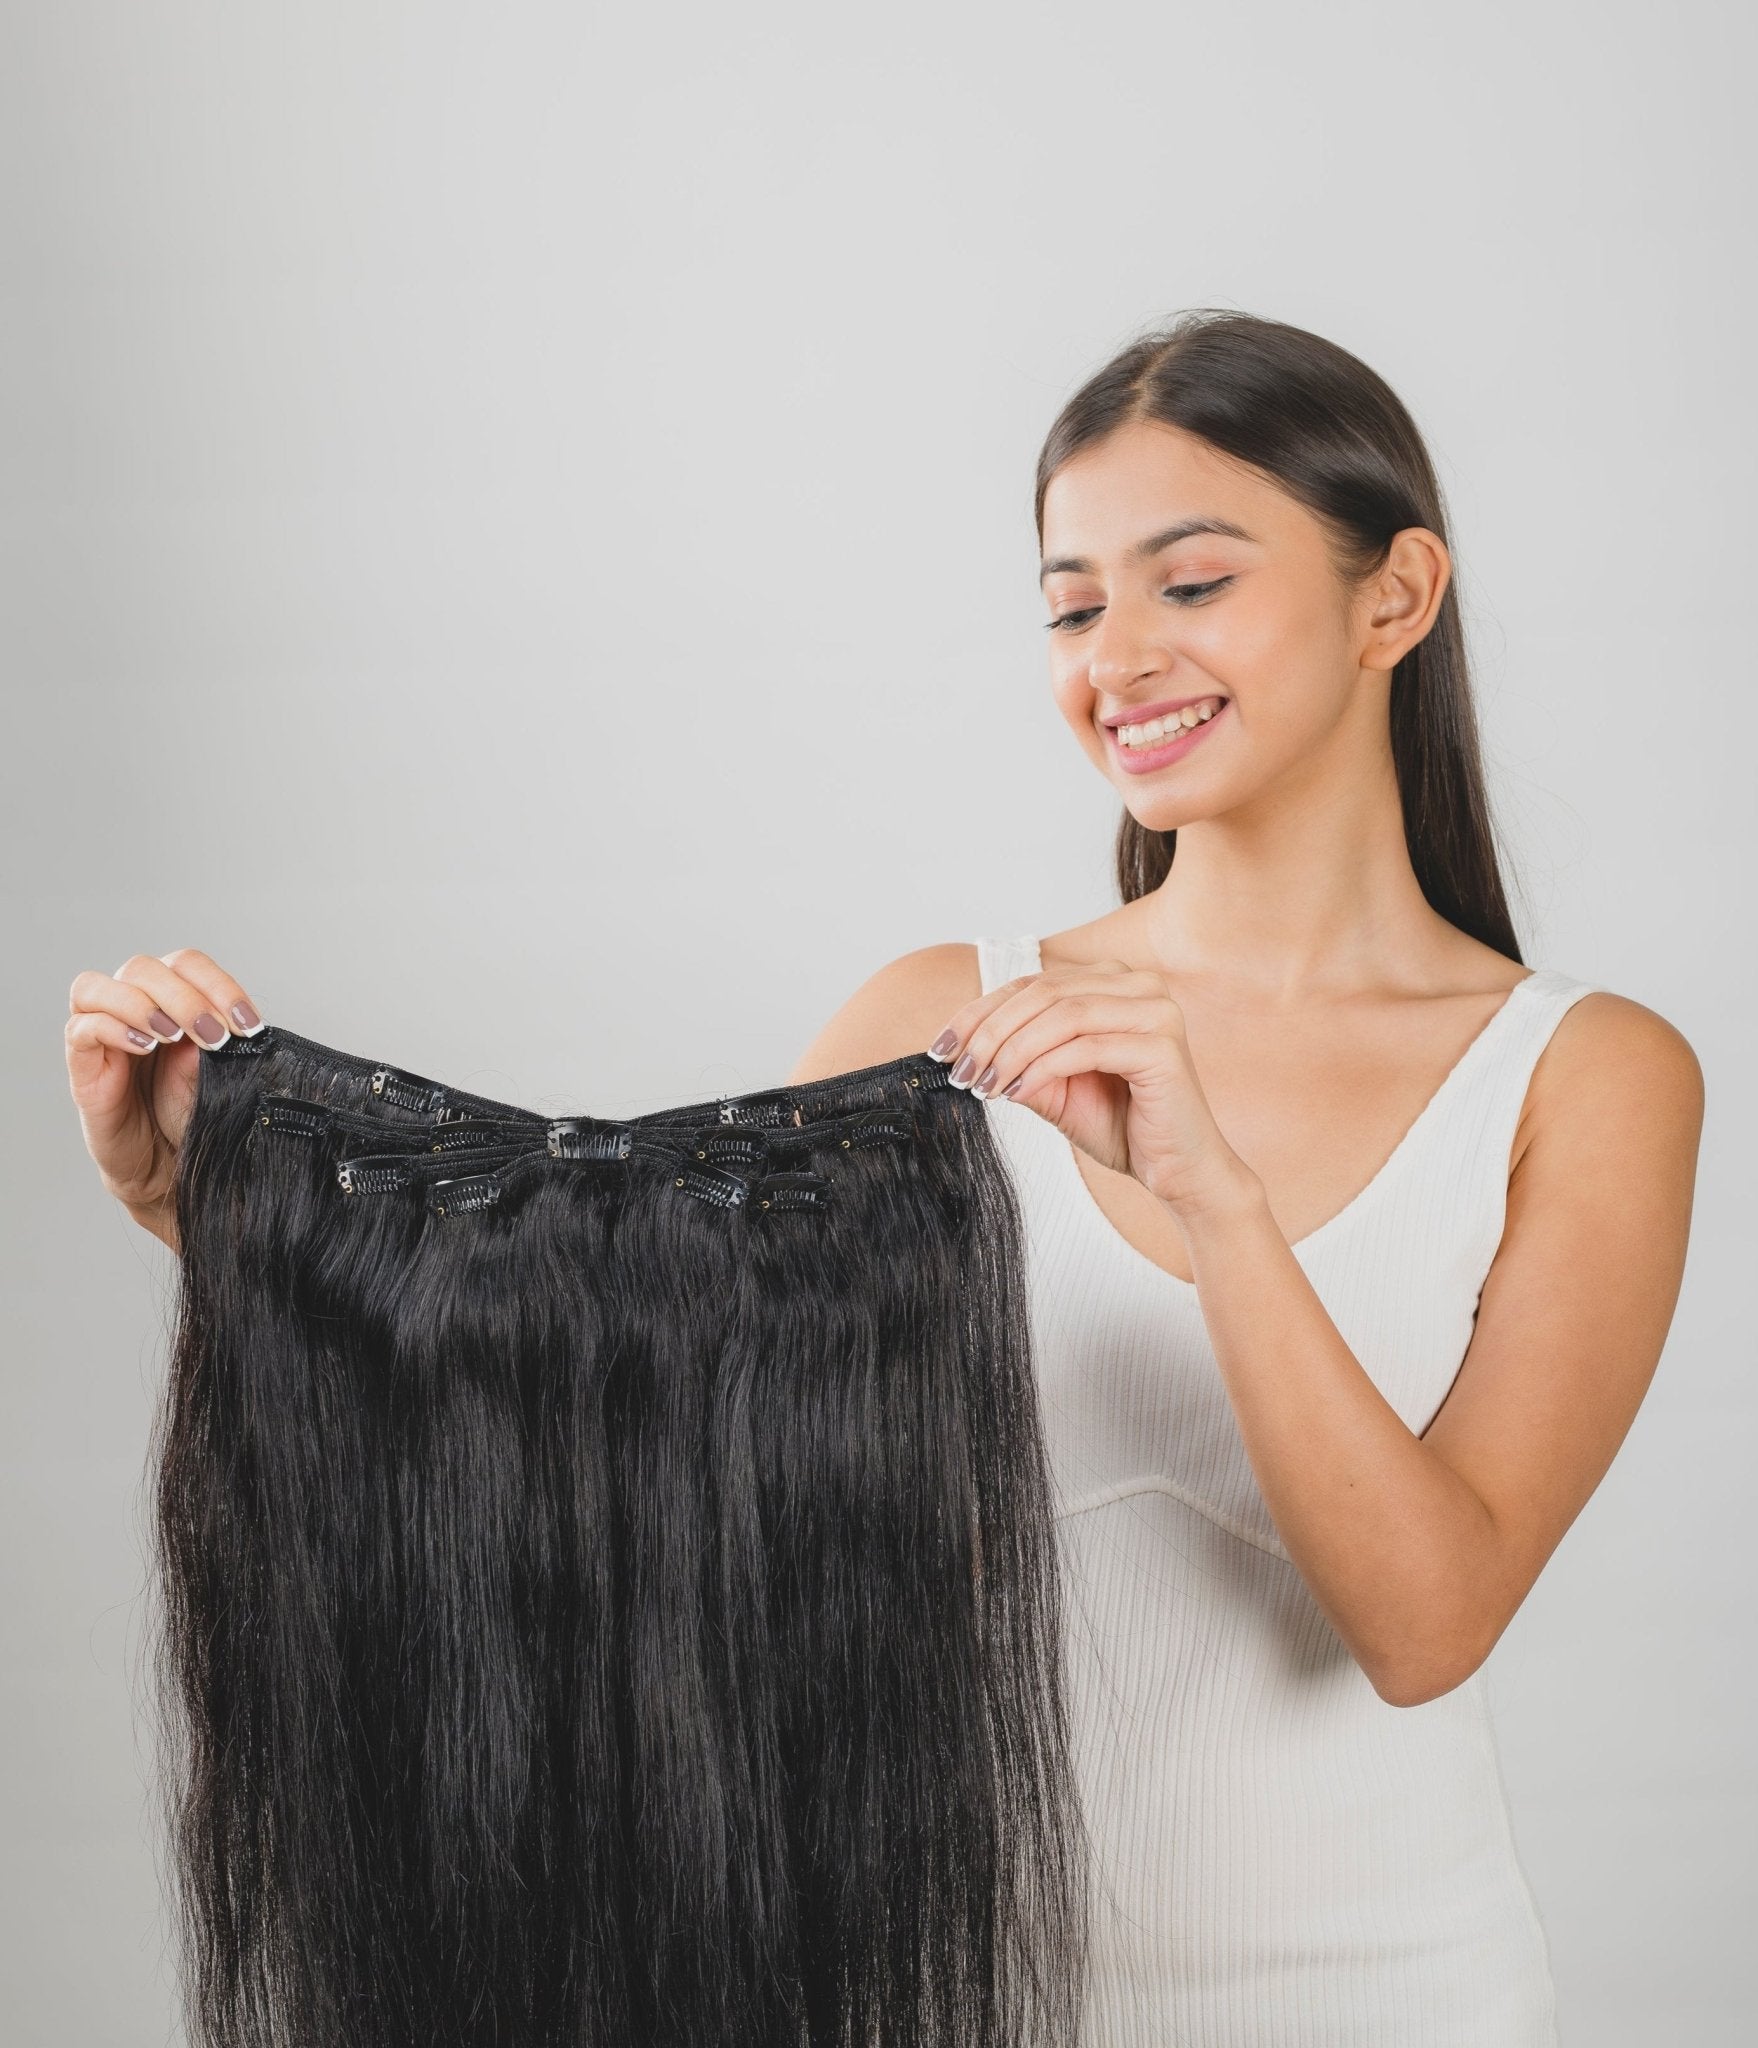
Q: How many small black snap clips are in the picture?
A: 13